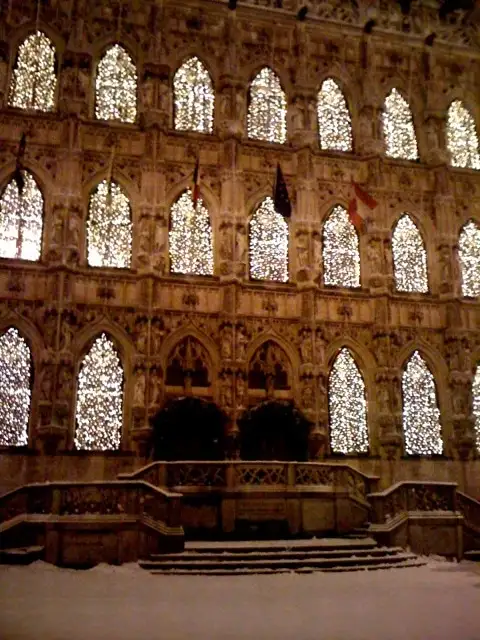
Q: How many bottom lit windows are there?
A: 5